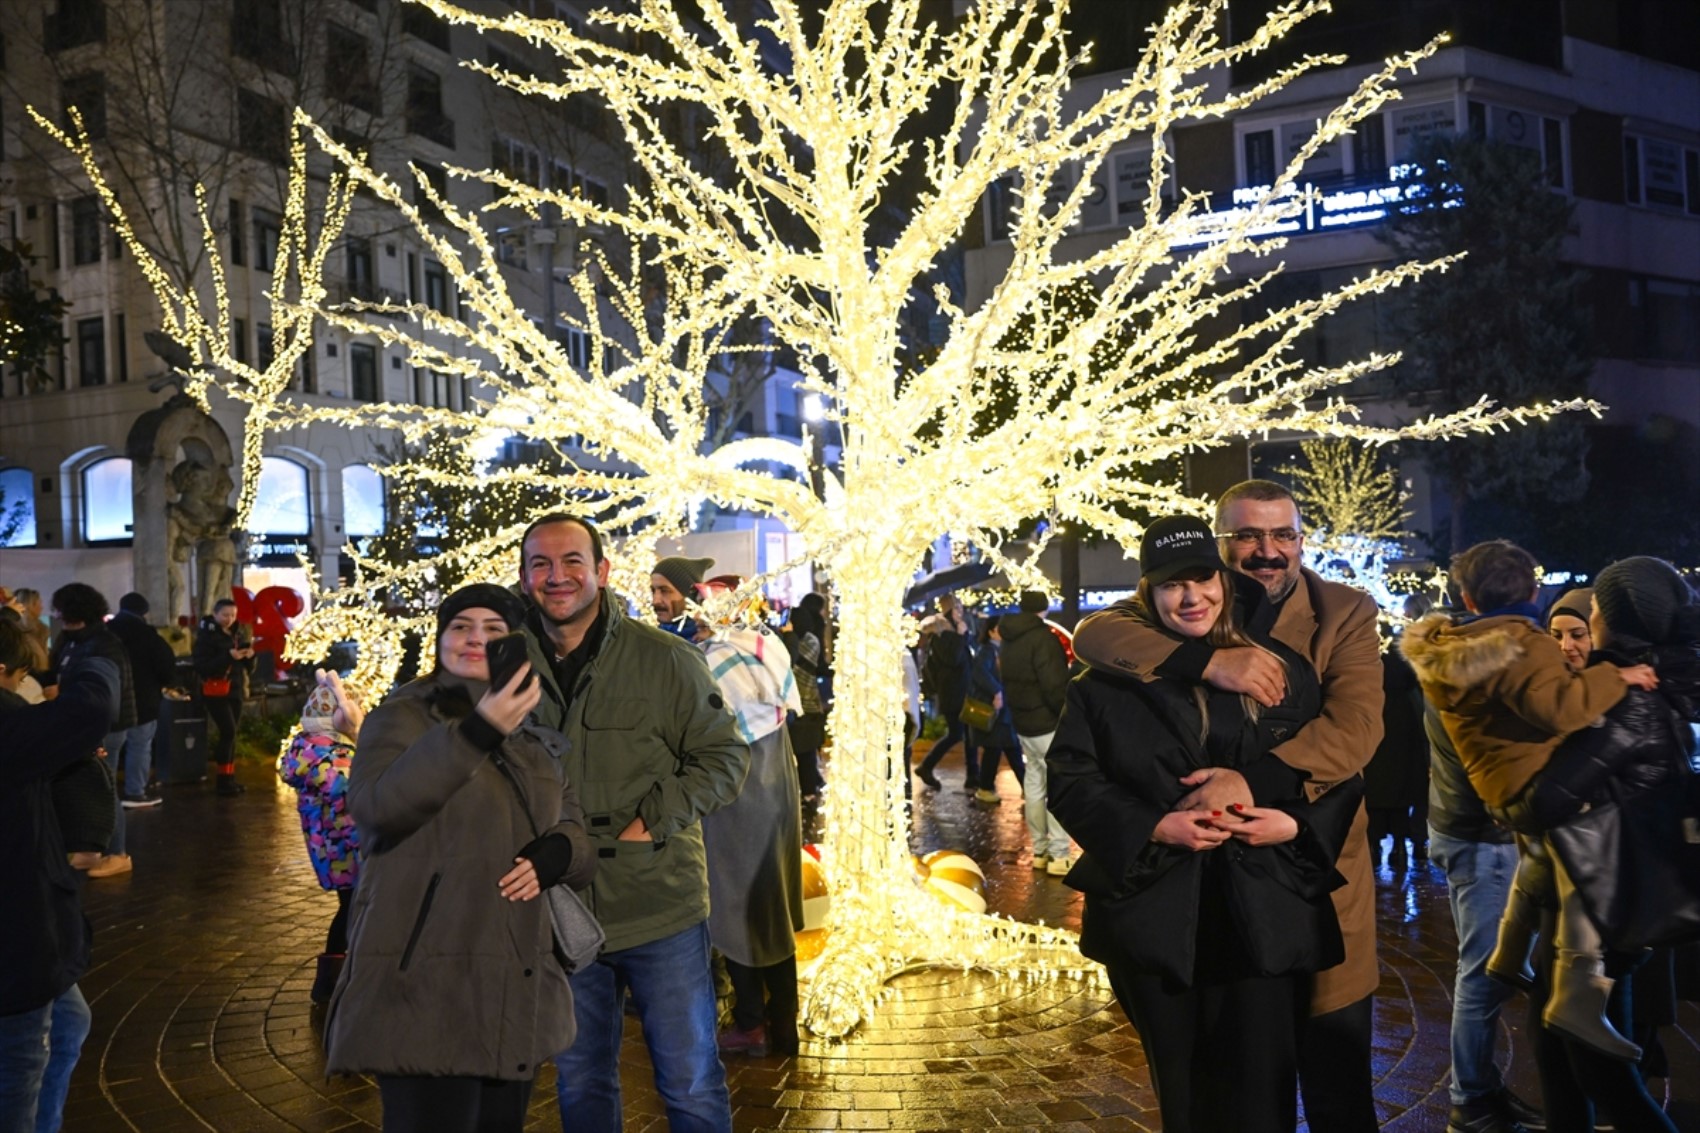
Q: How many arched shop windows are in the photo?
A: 4